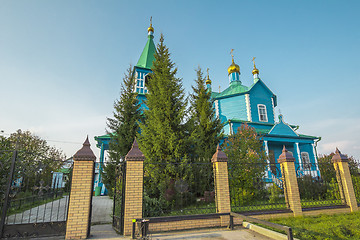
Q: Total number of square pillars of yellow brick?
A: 5